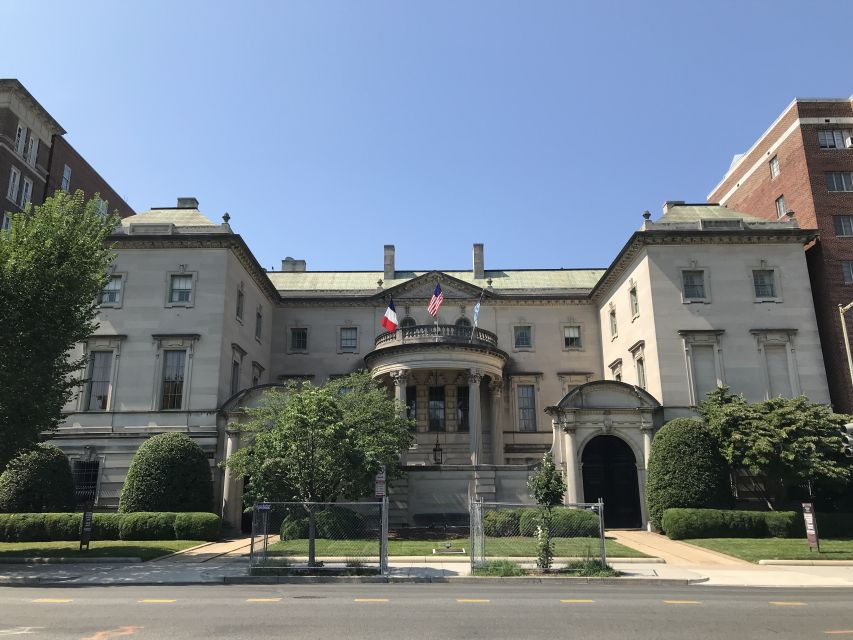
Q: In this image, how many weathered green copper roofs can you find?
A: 3